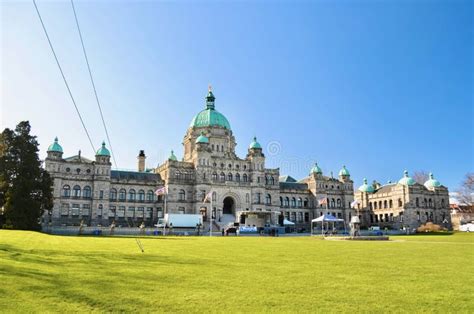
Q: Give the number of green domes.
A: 11